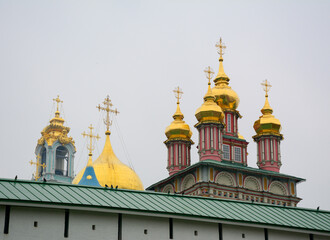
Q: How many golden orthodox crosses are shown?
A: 8